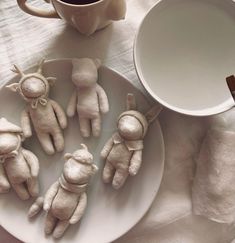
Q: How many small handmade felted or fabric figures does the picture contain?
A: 5